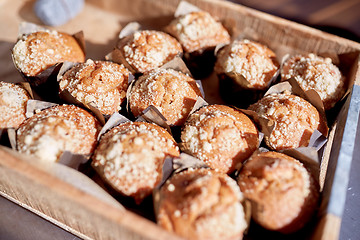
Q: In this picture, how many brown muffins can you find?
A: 14